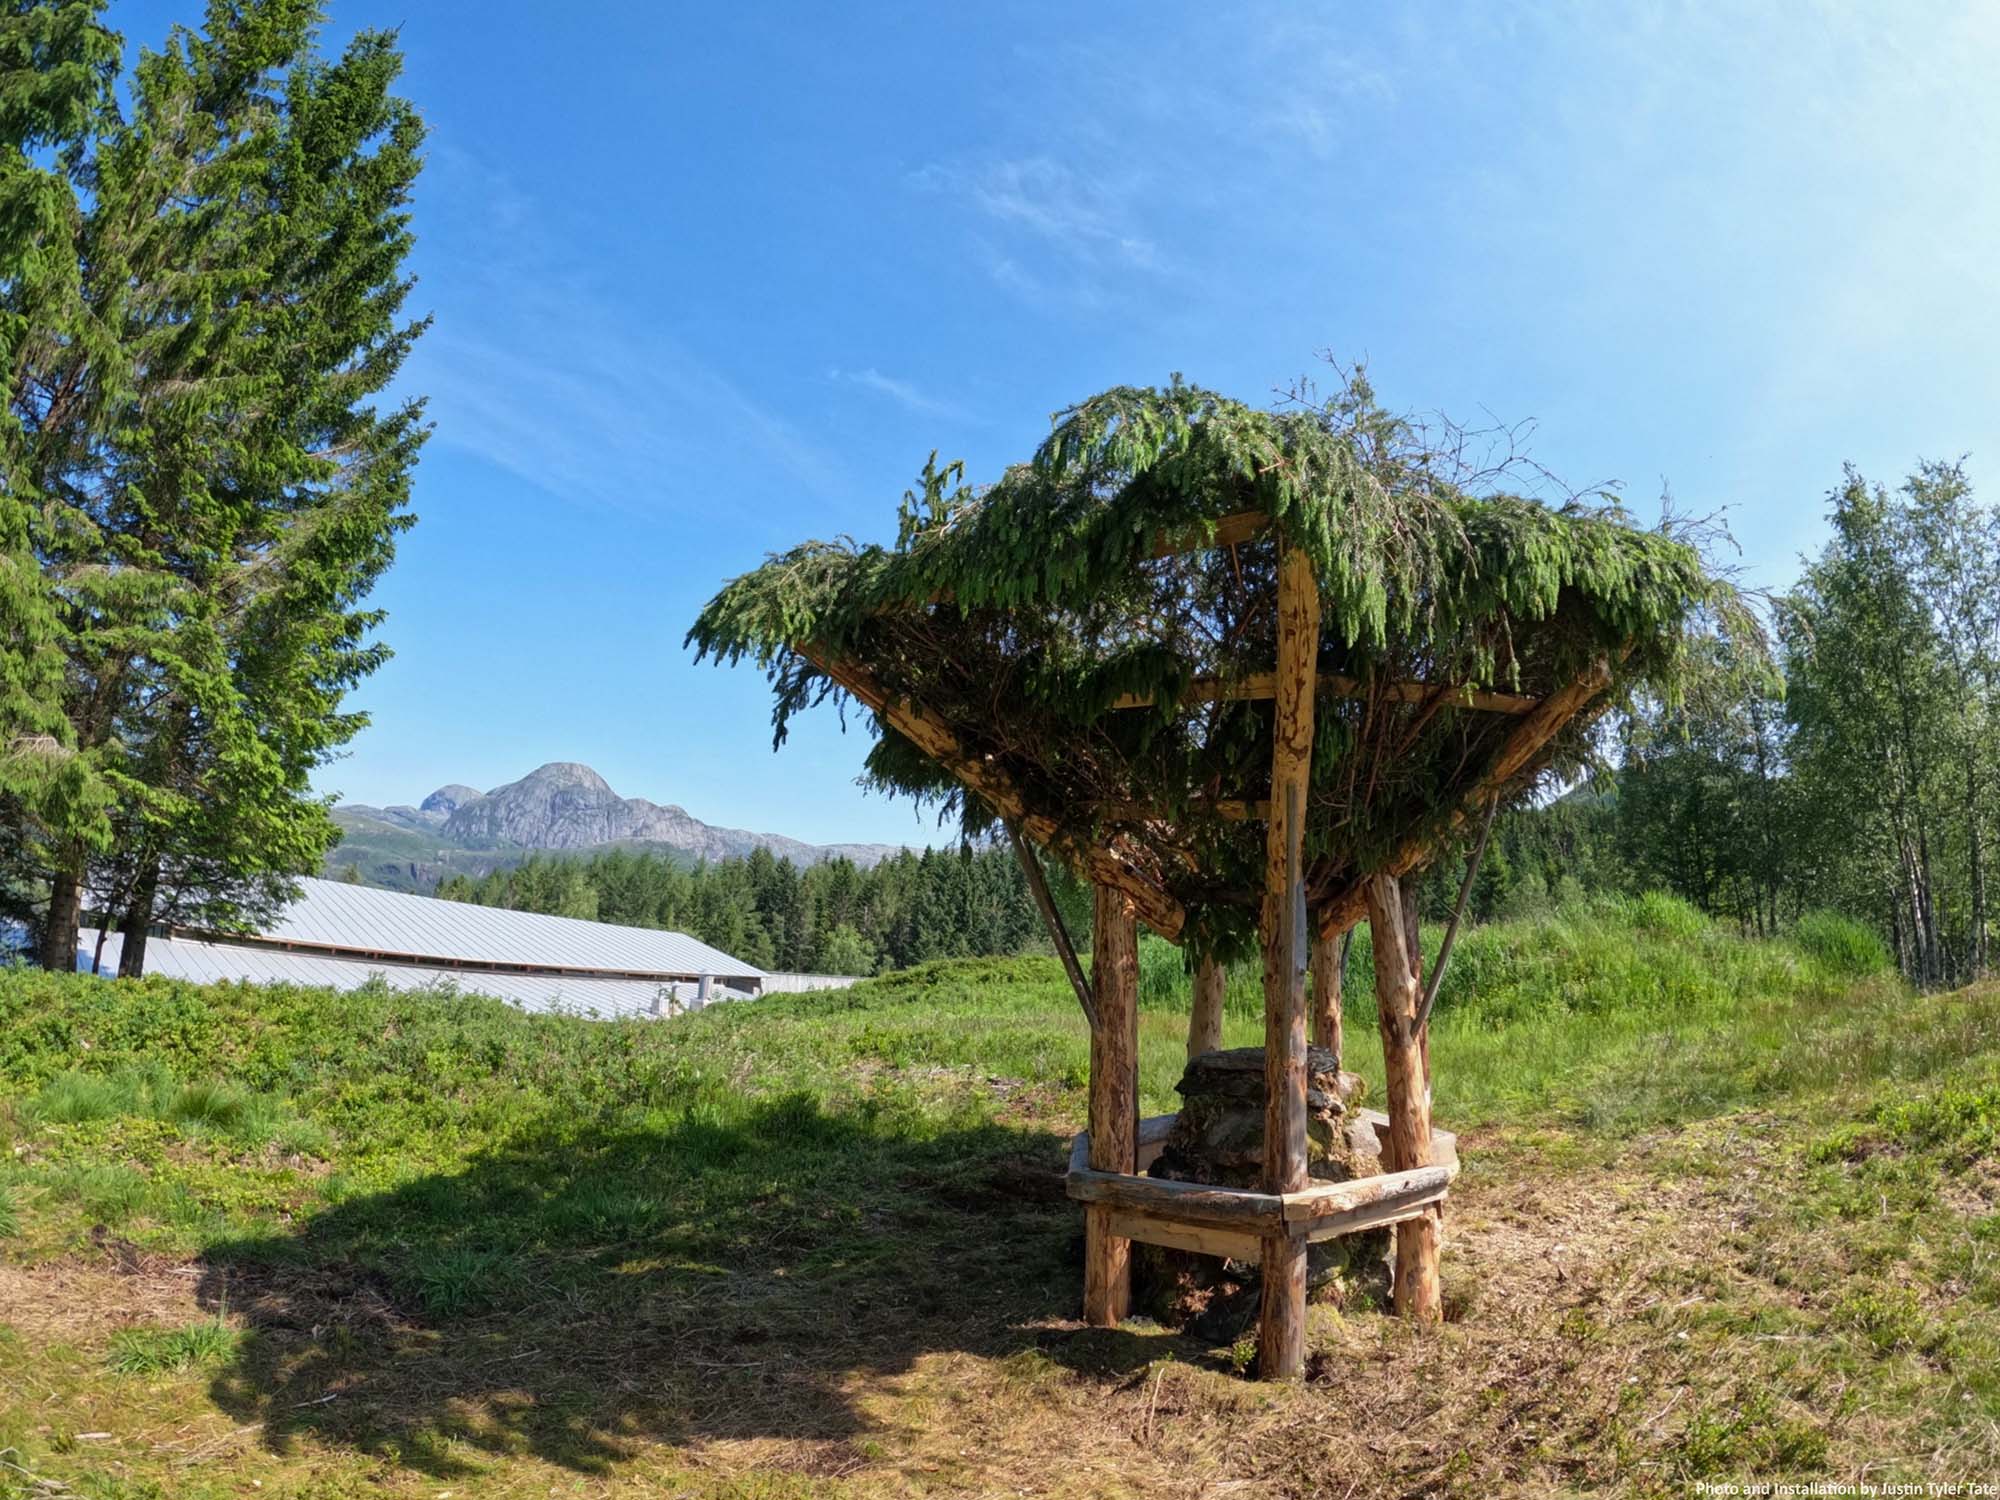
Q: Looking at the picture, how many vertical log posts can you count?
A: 6